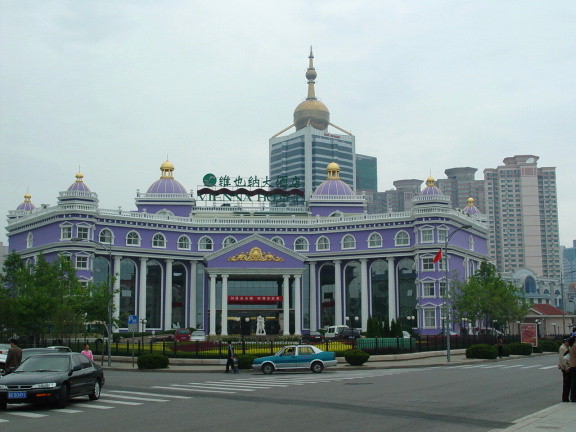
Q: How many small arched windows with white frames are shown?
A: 14